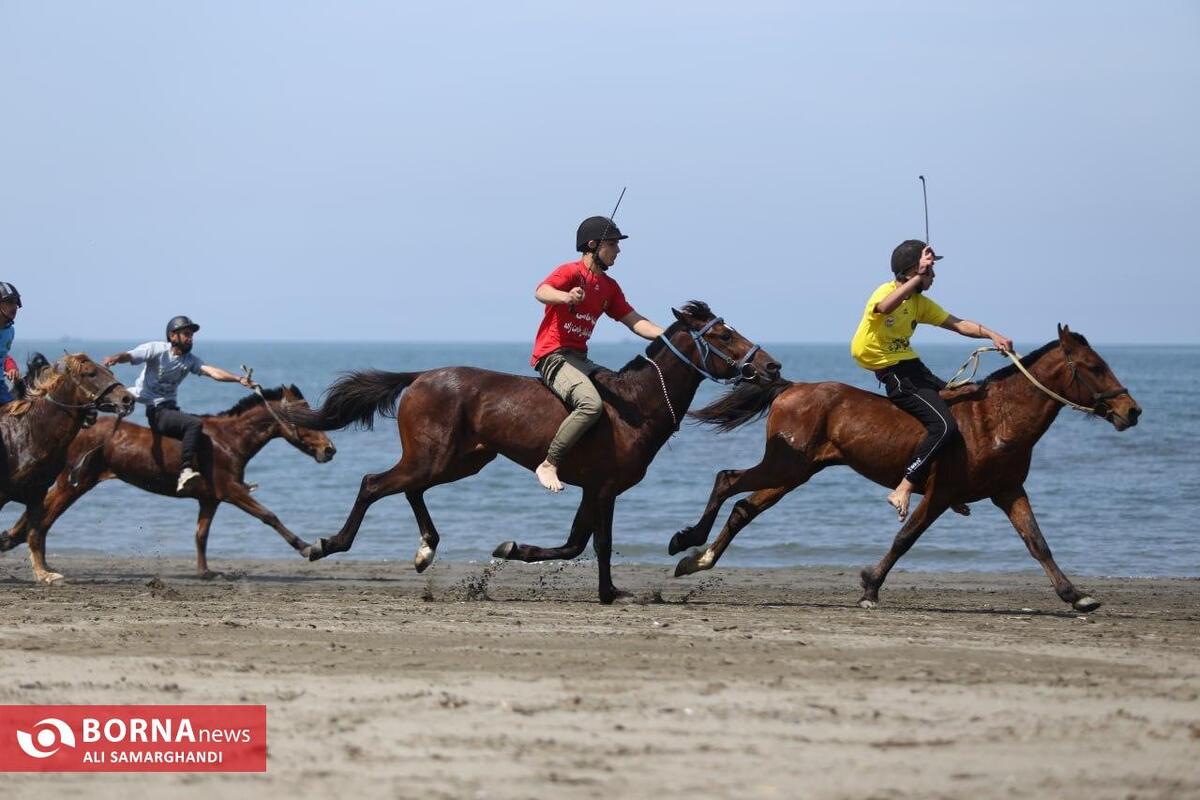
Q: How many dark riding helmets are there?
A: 4